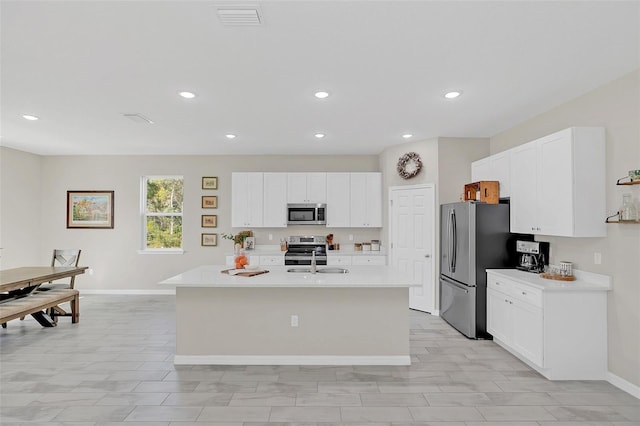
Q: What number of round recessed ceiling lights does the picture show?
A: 7